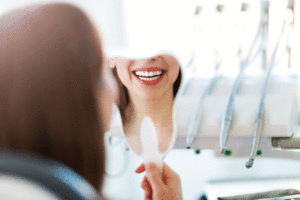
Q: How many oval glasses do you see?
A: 0